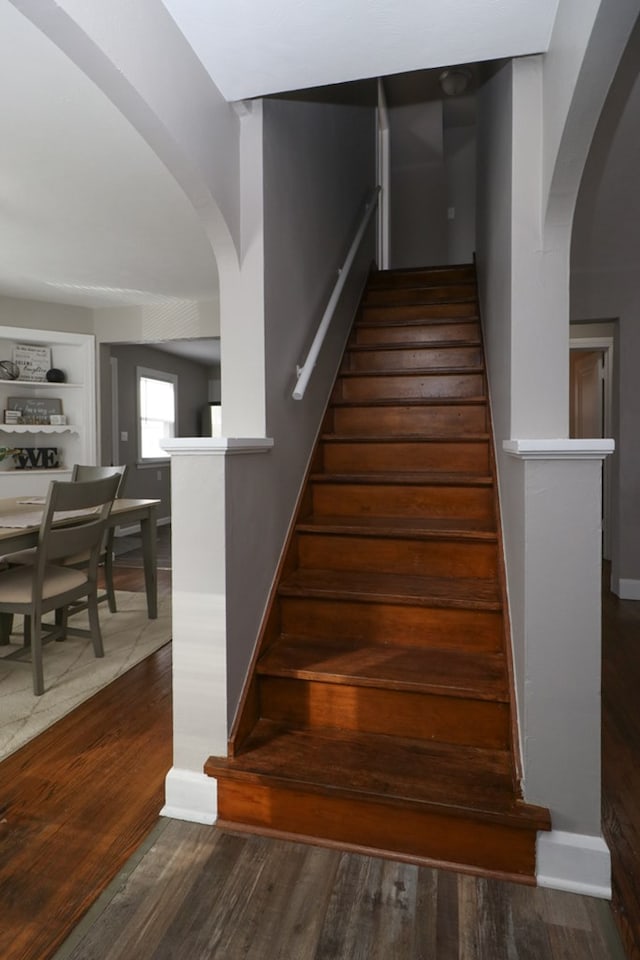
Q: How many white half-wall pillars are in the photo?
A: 2